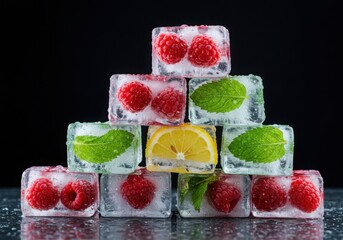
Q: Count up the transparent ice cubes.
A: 10